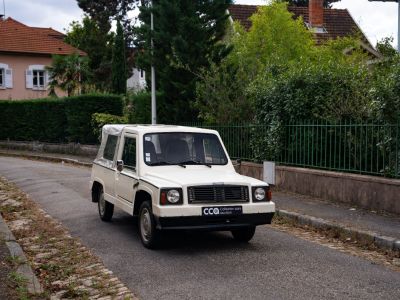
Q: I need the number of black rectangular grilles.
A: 1